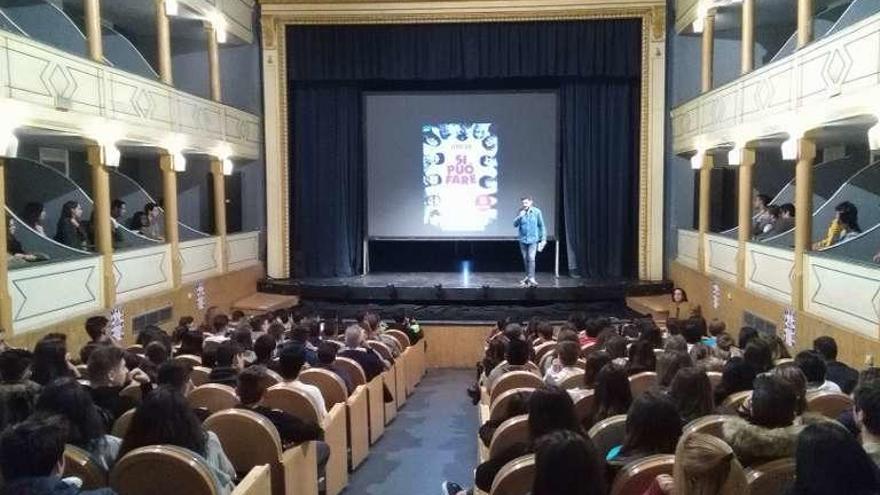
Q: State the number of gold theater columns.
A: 13